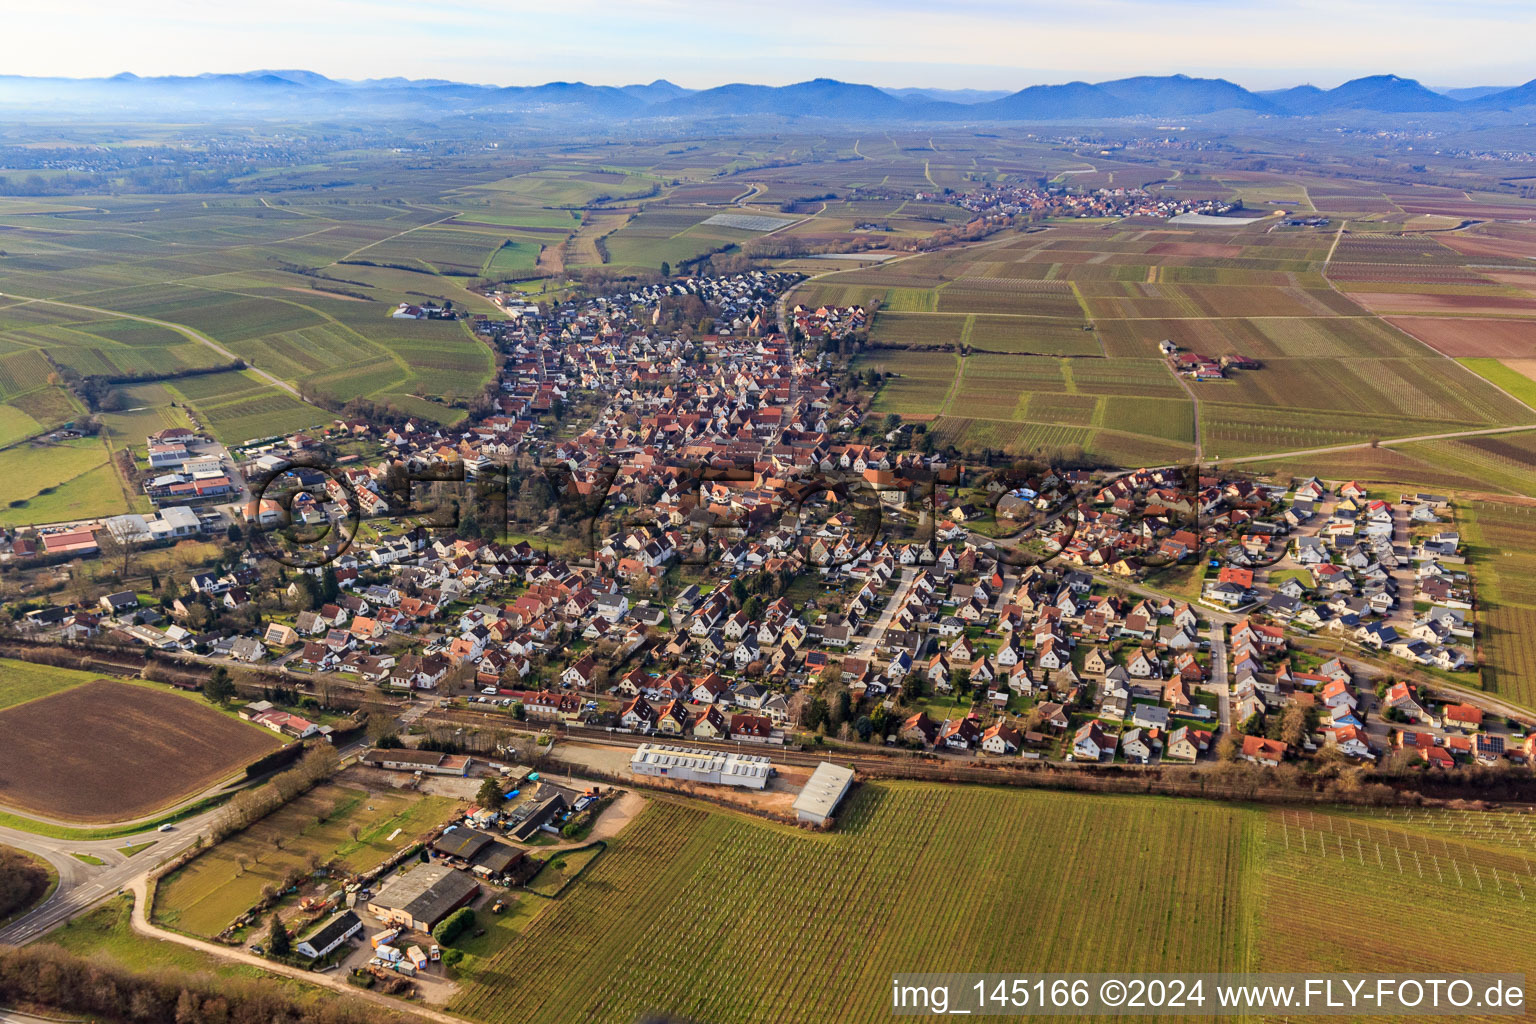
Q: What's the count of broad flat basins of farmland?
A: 1